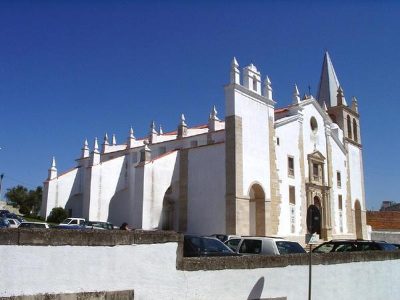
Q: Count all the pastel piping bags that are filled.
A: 0